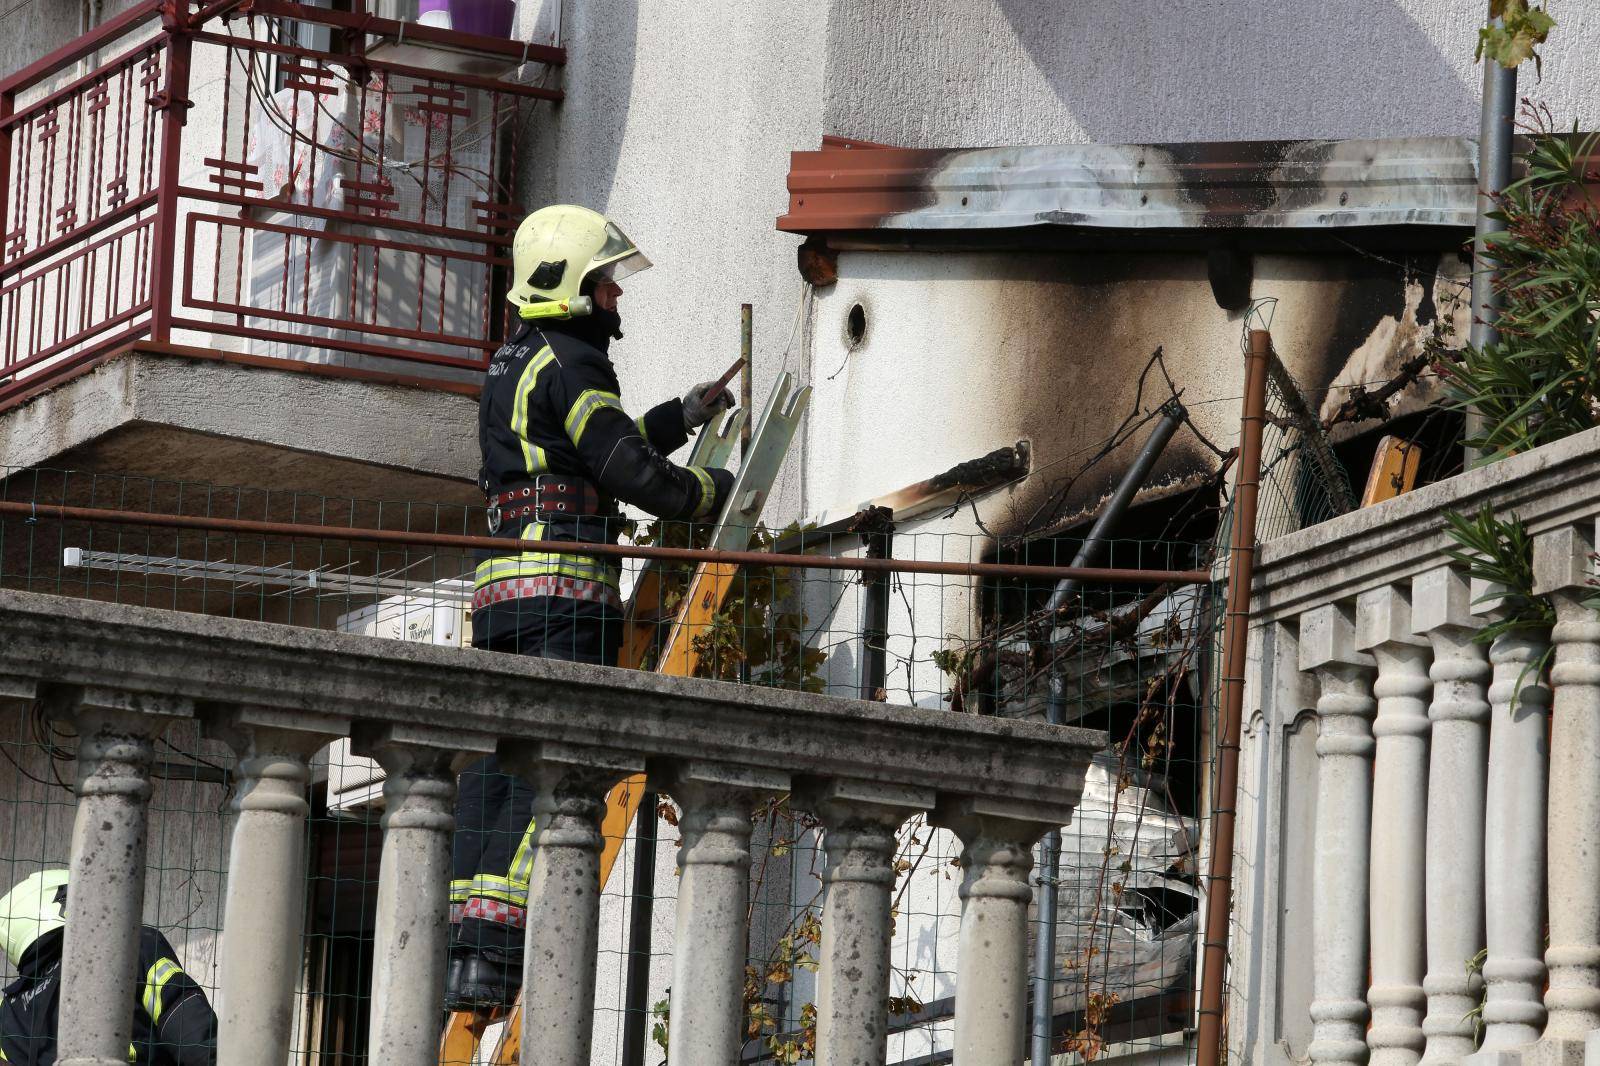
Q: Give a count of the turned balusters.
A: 12